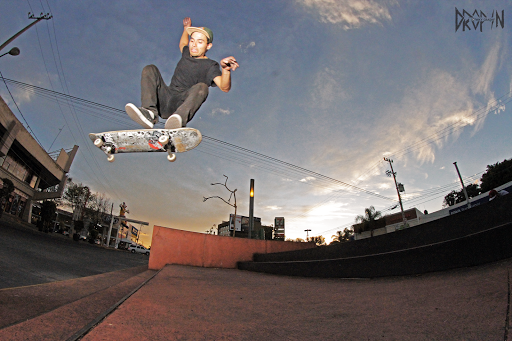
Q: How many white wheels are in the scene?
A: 4